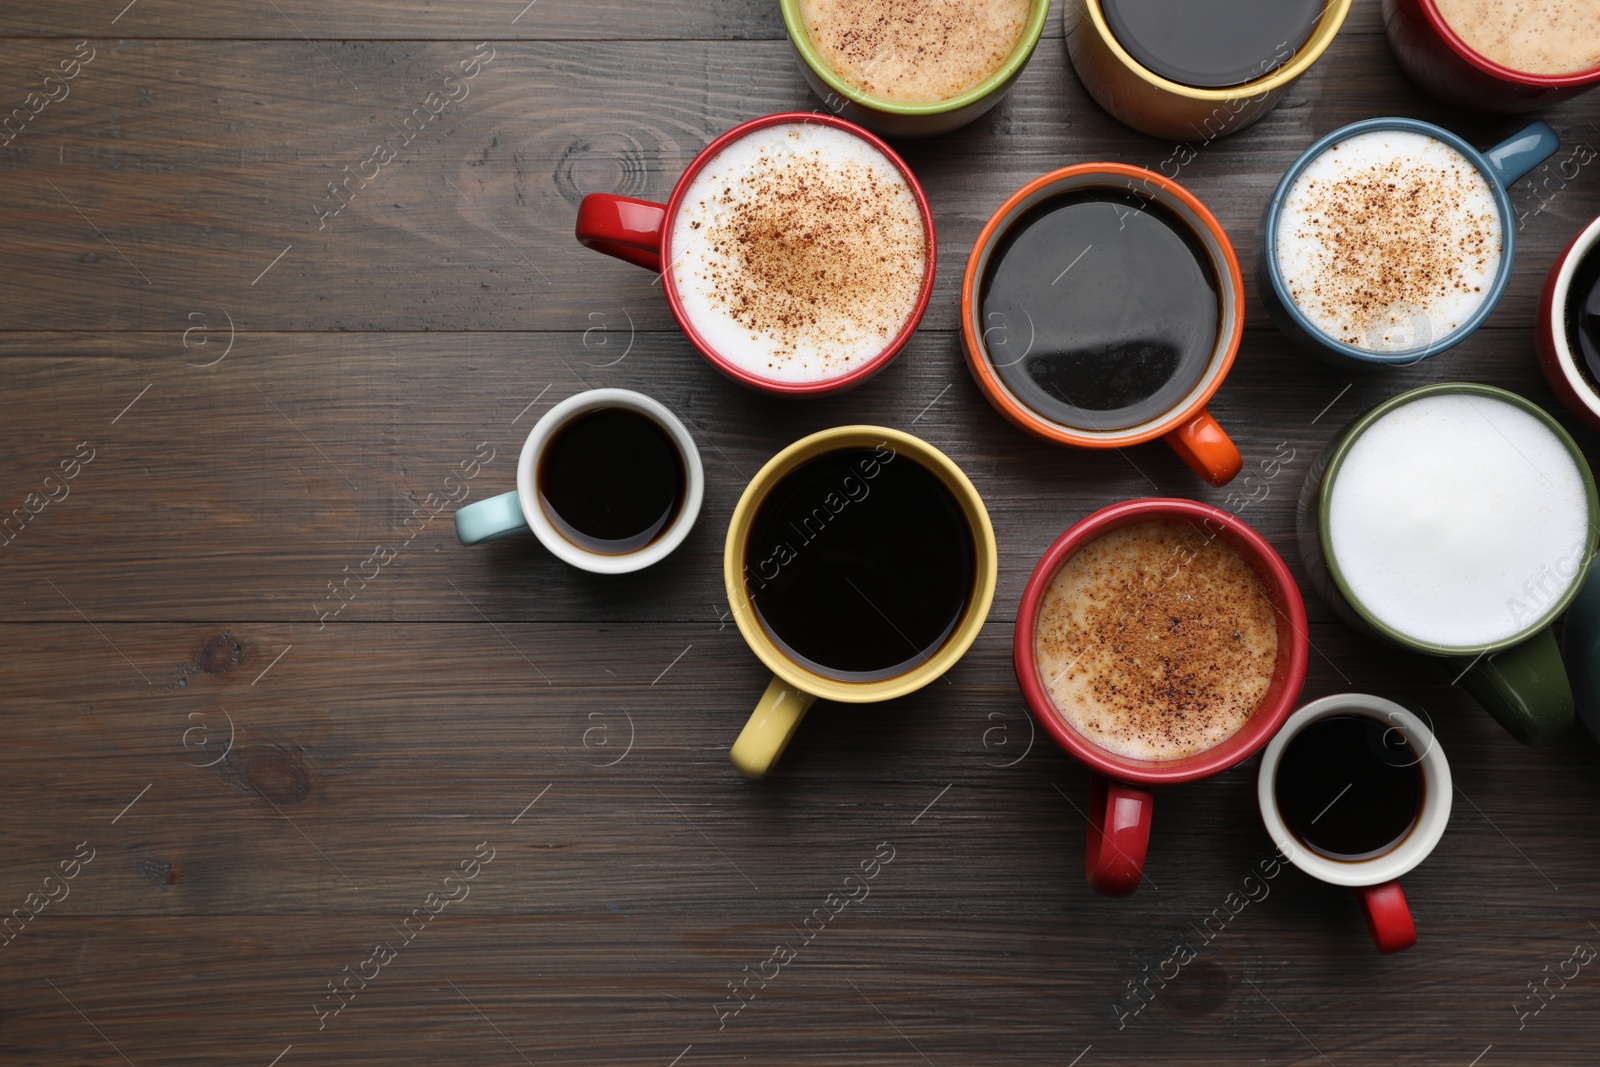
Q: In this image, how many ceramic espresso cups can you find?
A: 2